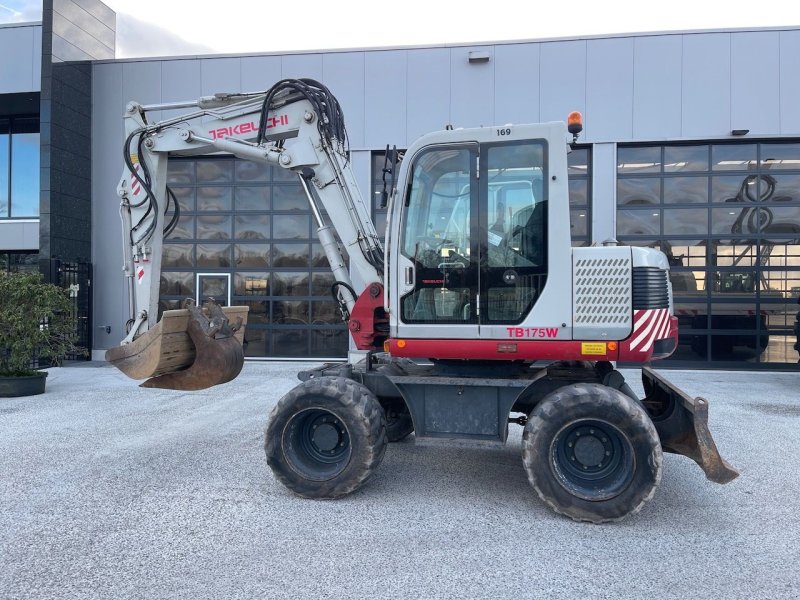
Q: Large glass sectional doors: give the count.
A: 3